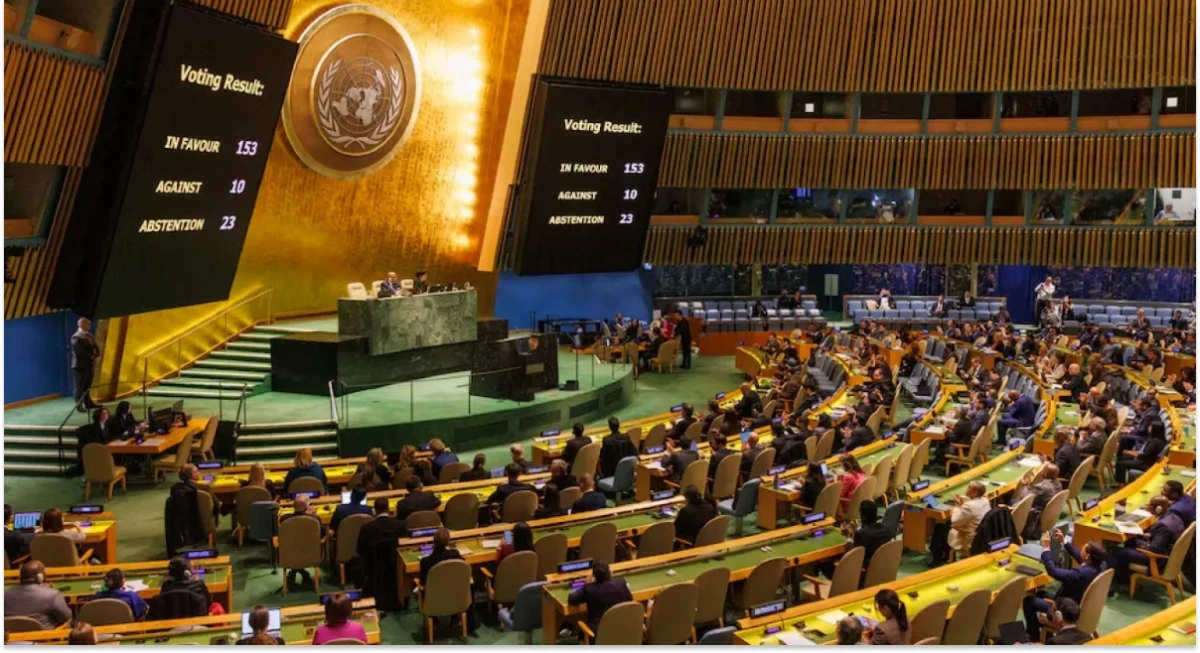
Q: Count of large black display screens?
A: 2